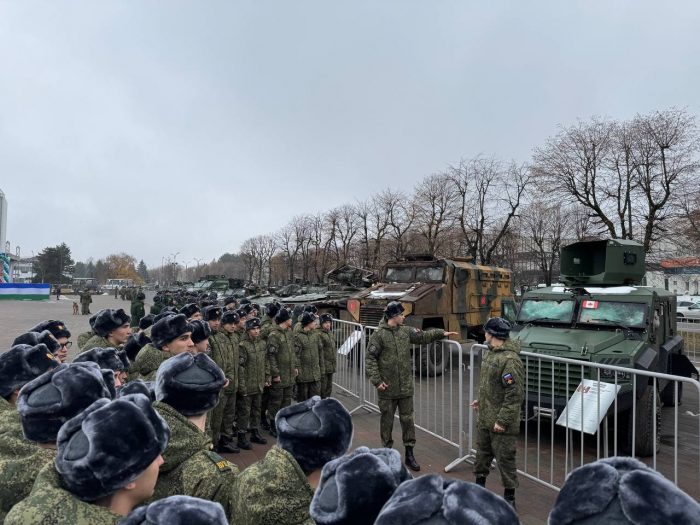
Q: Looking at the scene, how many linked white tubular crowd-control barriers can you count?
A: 3